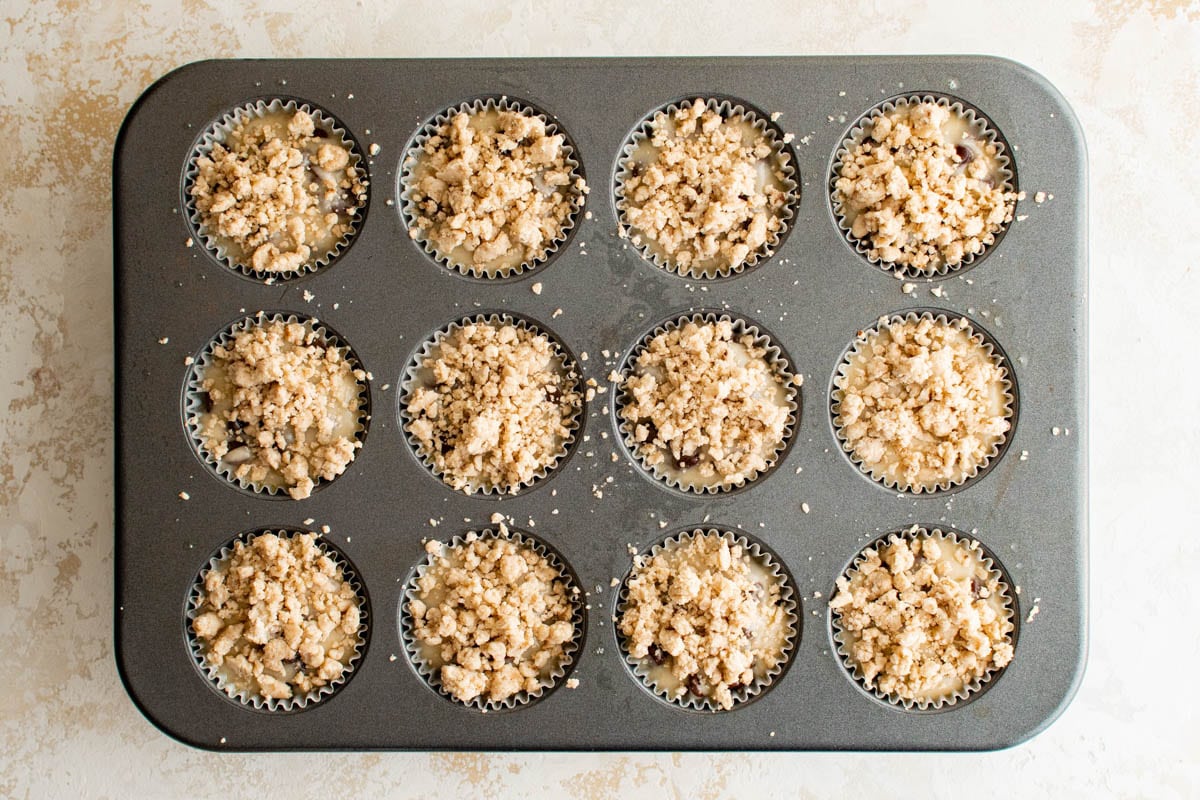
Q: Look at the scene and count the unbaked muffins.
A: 12